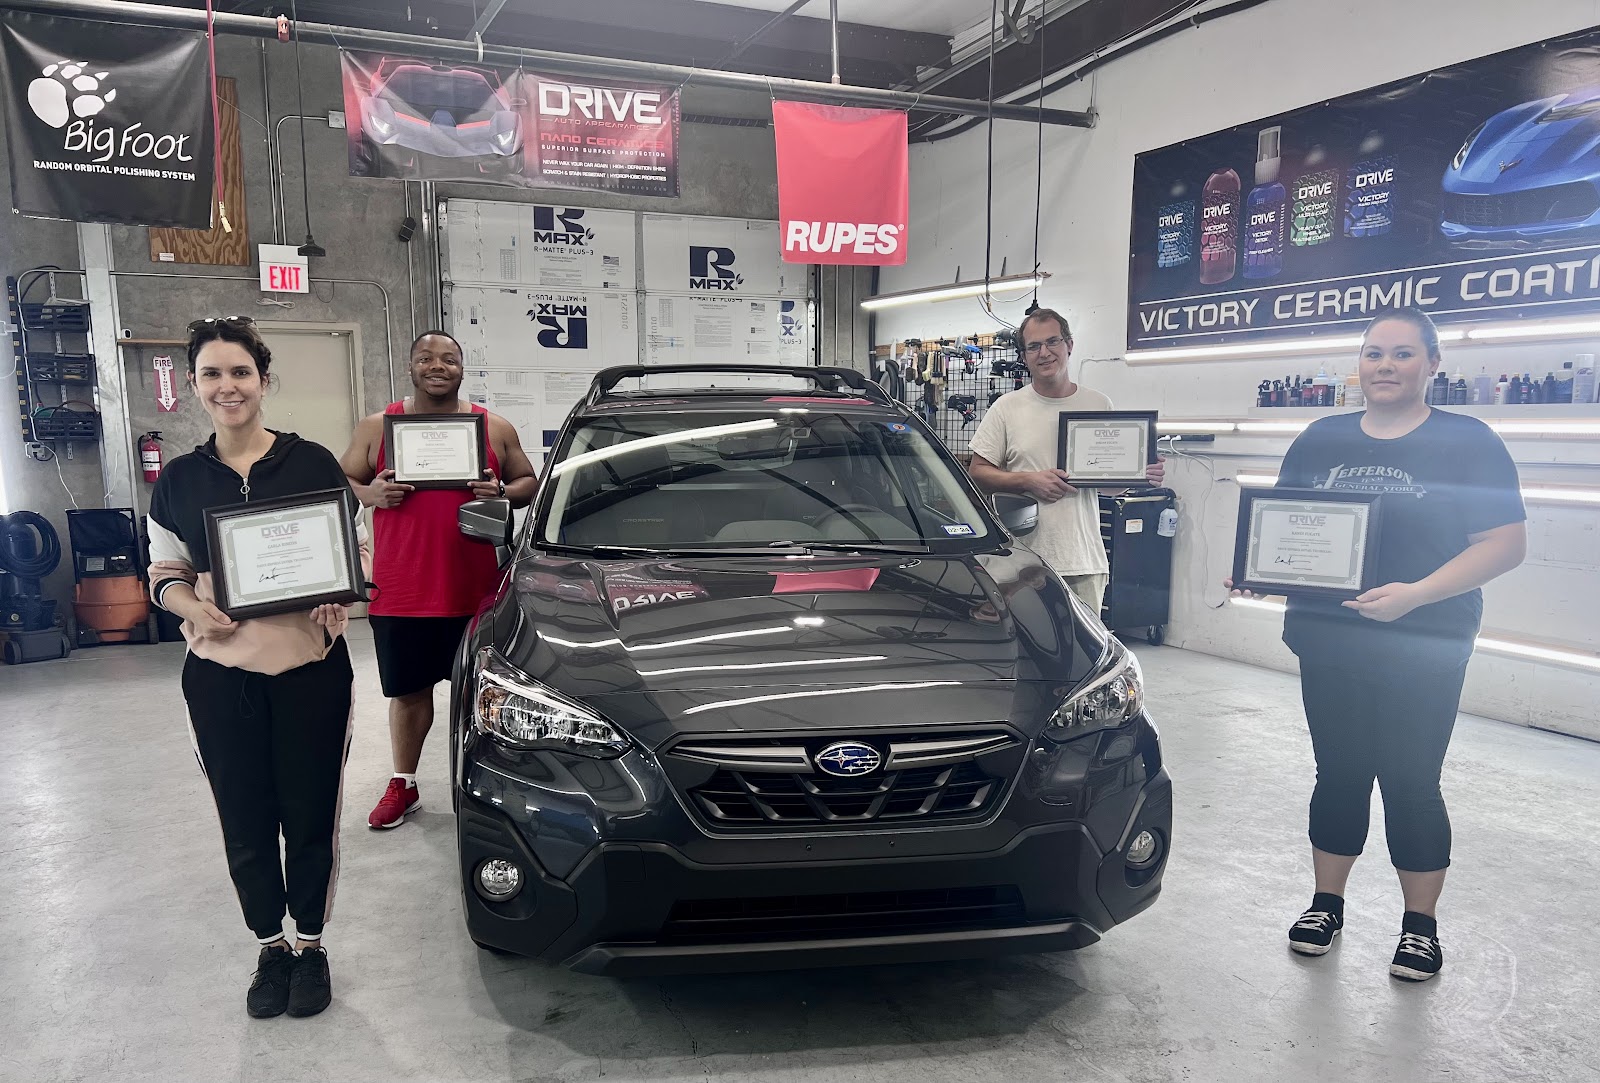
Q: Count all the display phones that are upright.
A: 0